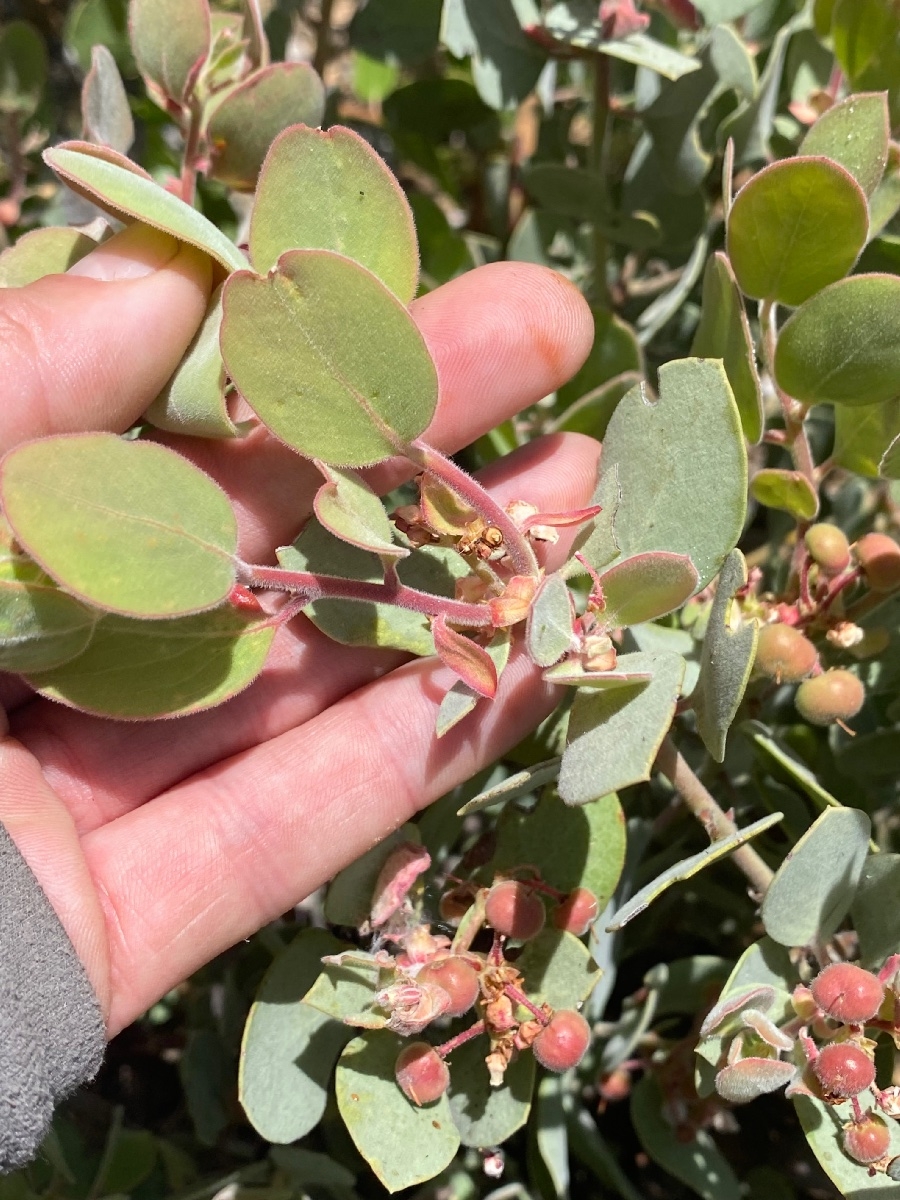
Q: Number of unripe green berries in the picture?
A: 4